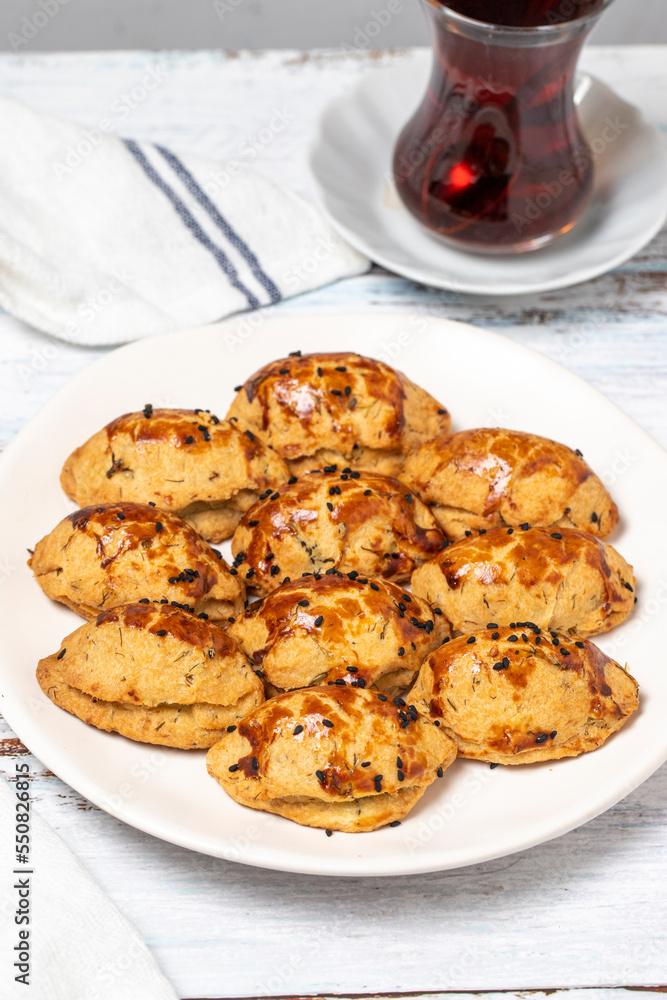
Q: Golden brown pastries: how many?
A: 10